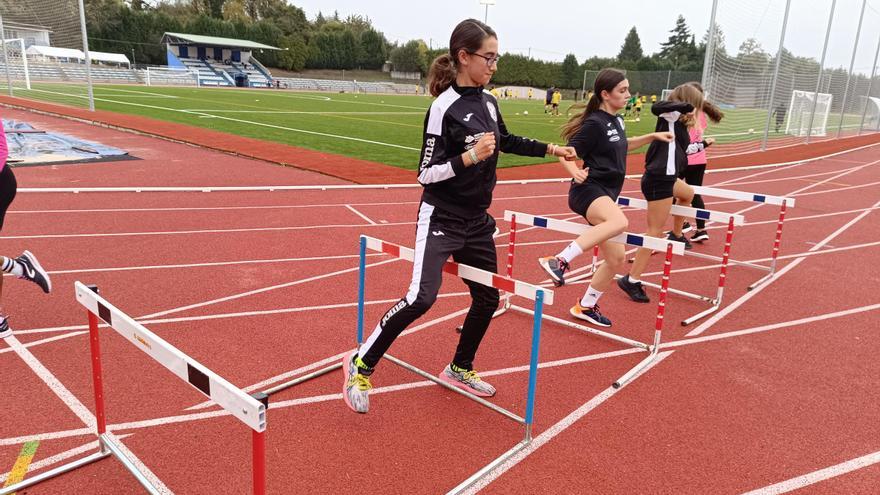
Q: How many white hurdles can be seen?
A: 5